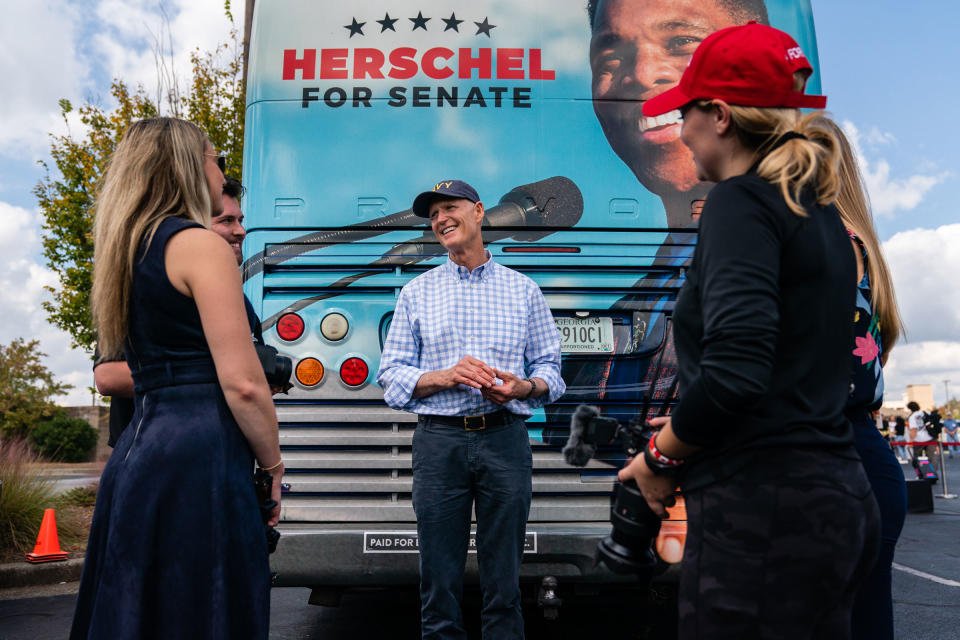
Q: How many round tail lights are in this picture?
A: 4